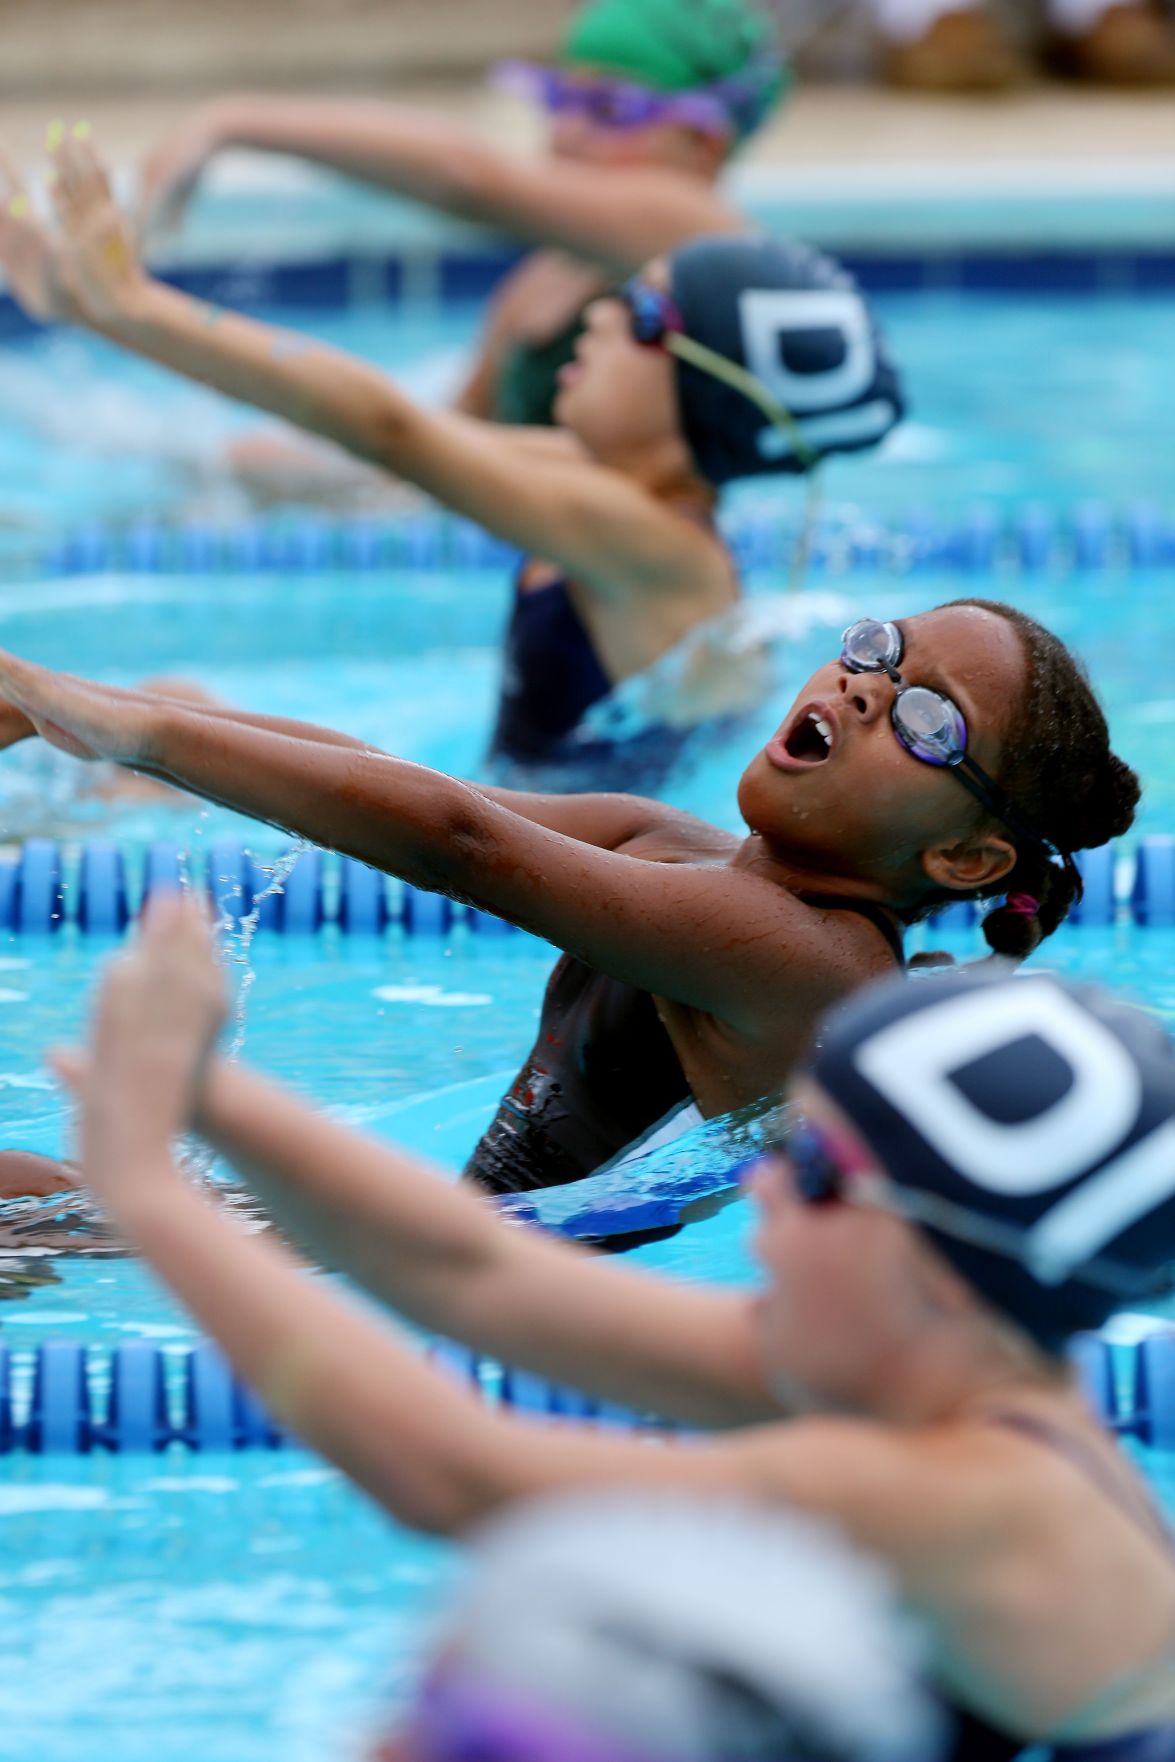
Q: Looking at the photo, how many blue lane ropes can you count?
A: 3